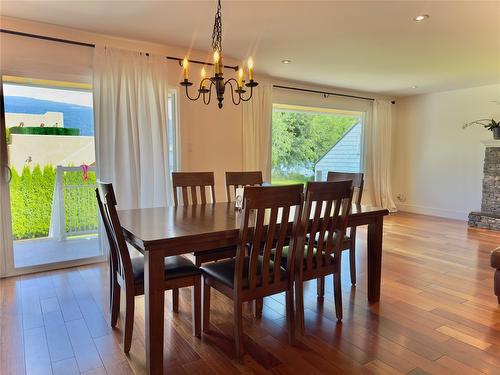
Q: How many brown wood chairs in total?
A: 6